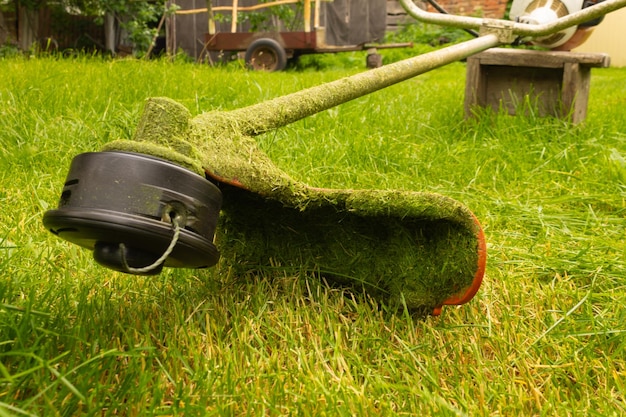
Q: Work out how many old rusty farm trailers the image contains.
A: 1